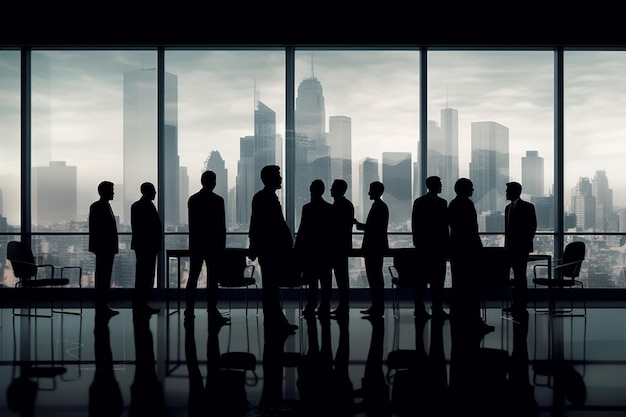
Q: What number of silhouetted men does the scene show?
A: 10